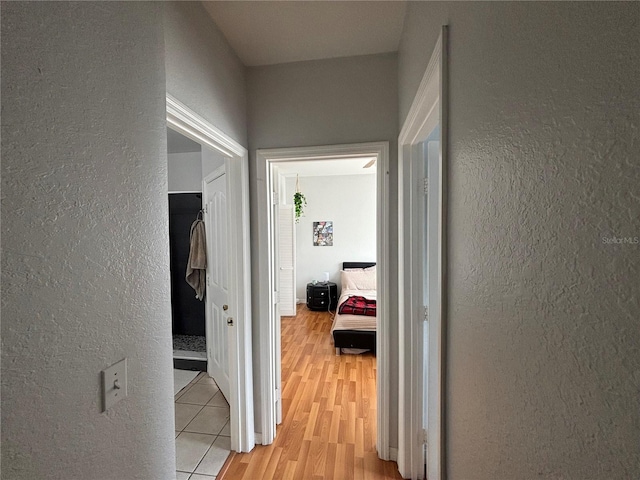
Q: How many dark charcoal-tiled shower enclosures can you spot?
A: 1